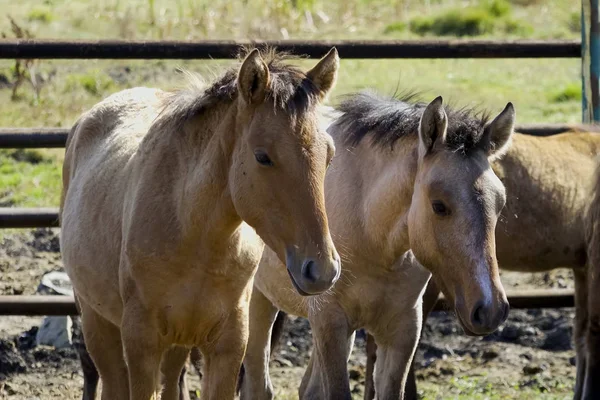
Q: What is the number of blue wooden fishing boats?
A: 0